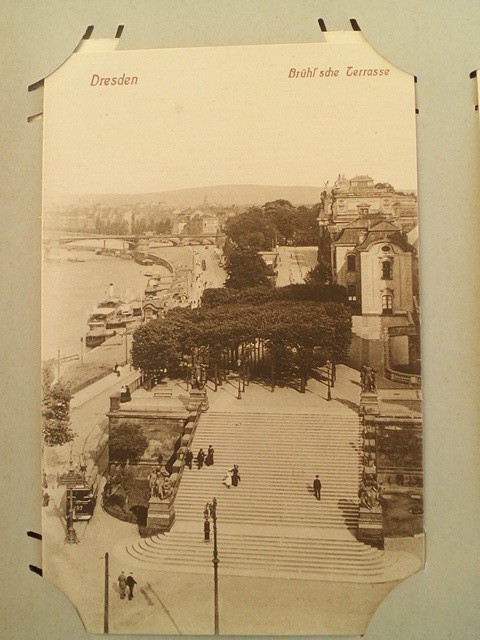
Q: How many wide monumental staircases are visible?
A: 1